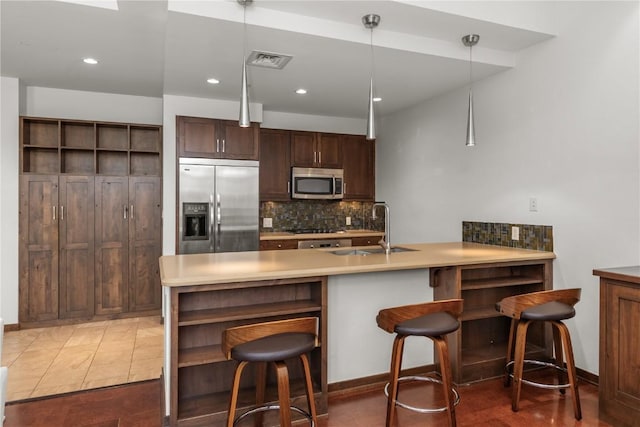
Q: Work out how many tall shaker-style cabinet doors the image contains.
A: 4